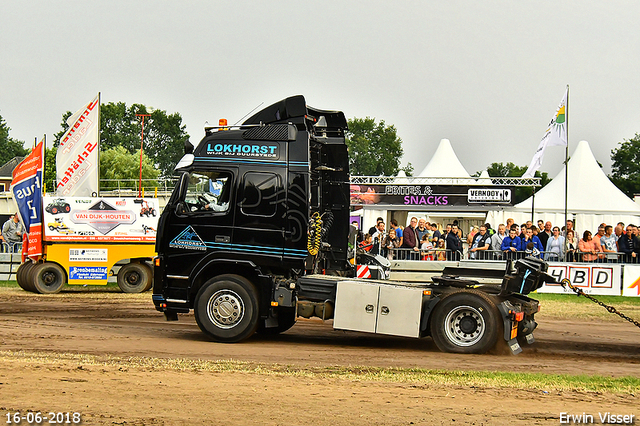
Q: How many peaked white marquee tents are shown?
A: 2